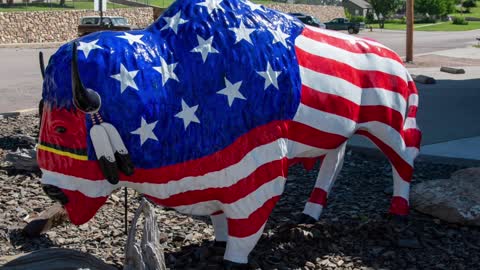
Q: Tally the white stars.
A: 14